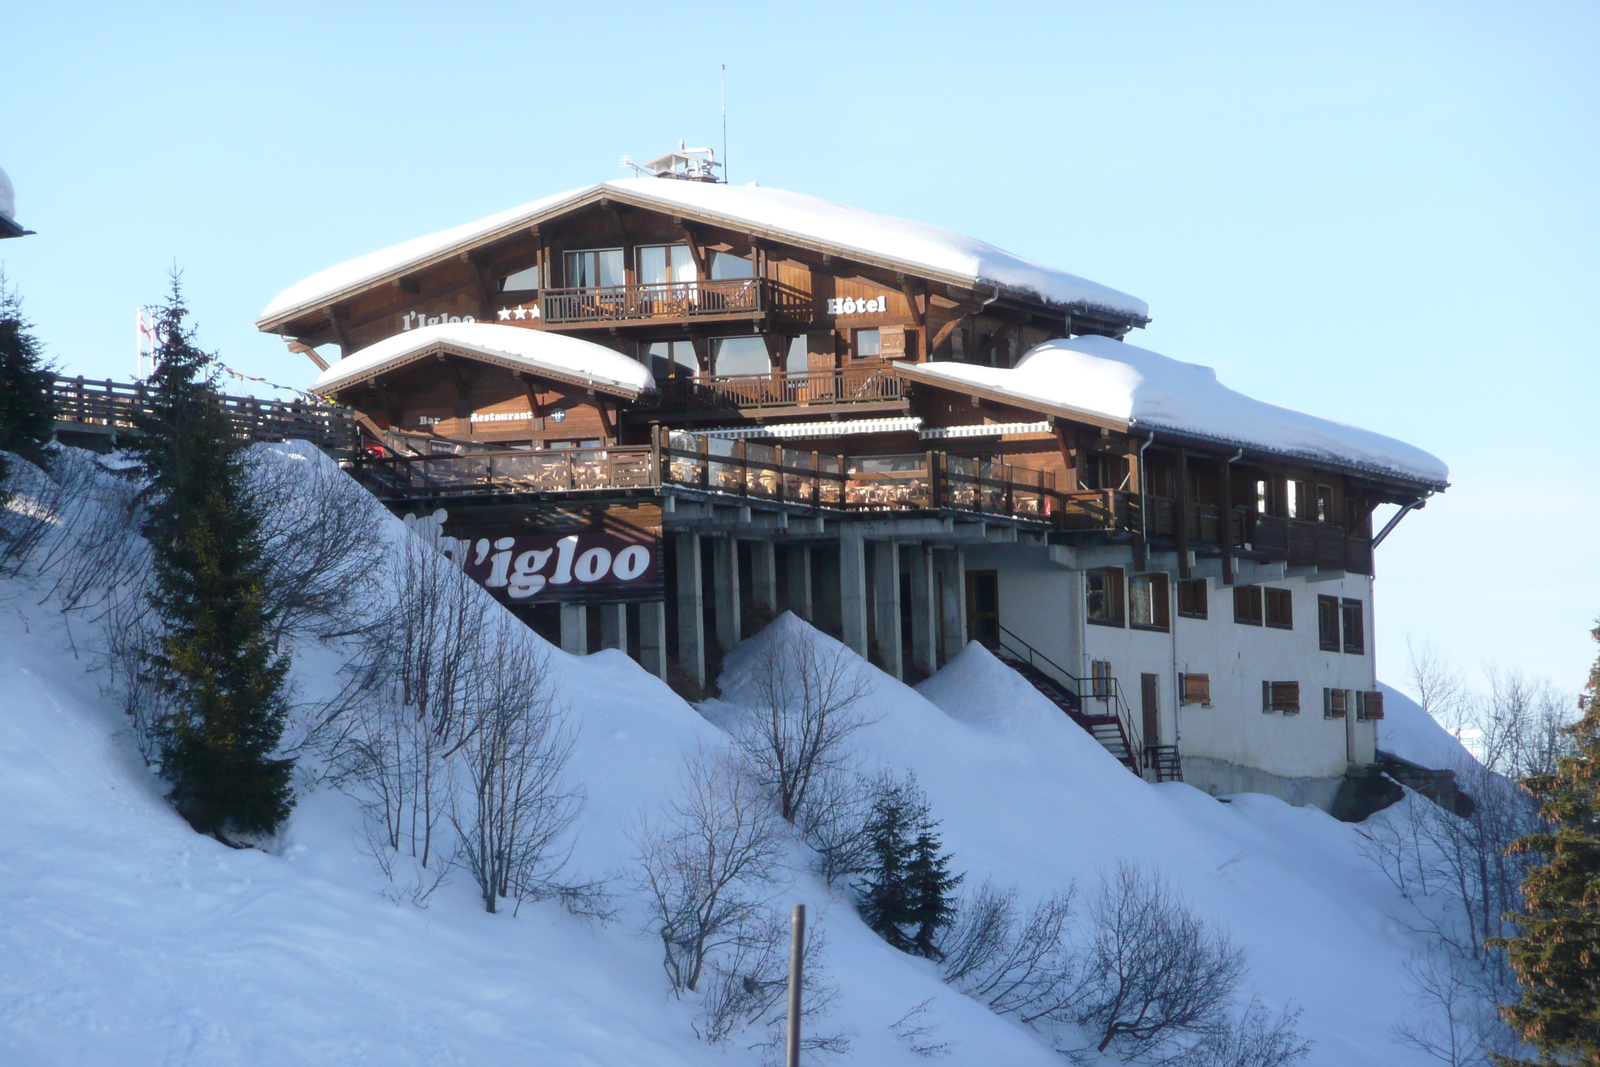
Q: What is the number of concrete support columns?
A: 11